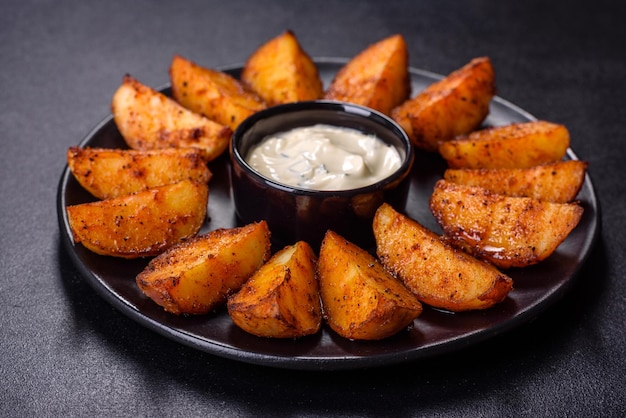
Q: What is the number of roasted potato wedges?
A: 14